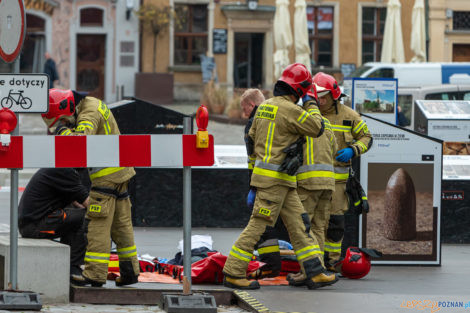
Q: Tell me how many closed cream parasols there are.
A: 4